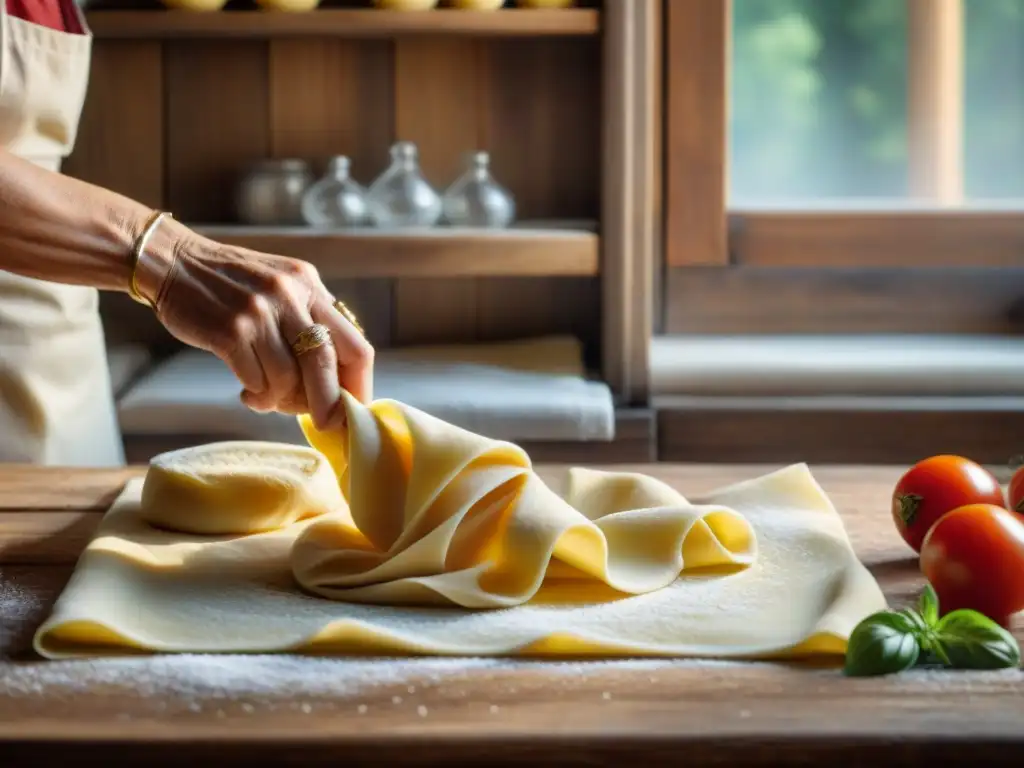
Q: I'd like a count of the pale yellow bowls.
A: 5